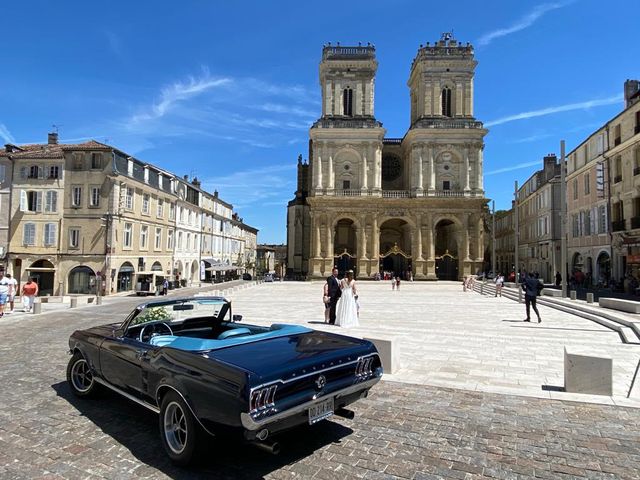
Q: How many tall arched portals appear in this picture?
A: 3